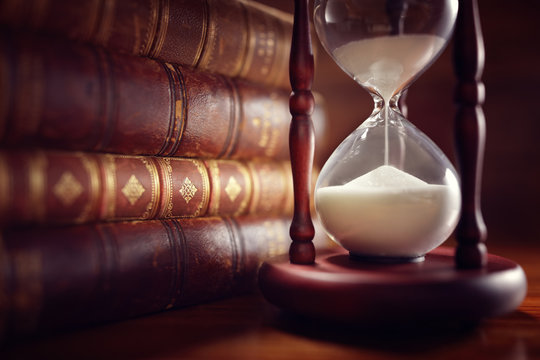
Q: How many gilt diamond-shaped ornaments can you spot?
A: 4